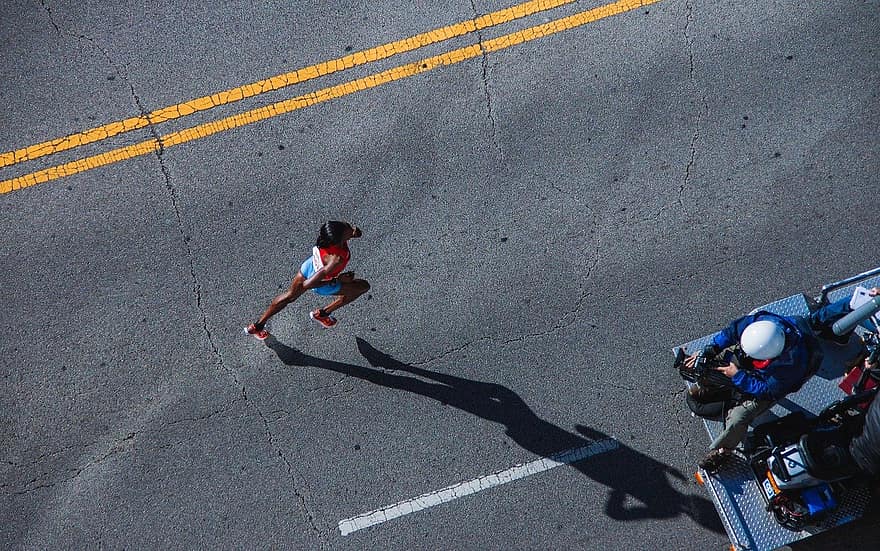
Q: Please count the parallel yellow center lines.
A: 2